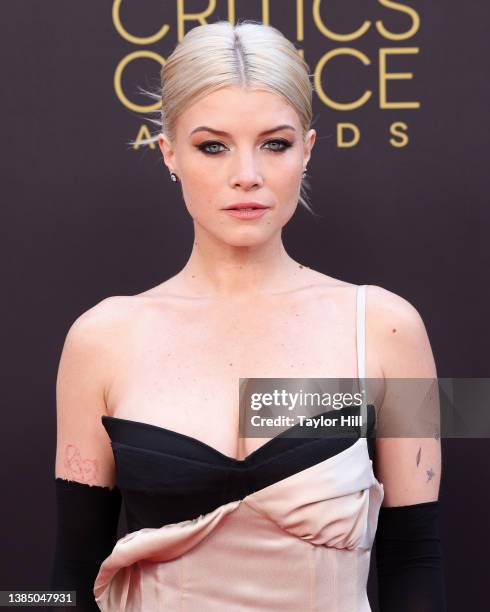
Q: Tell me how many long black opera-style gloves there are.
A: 2